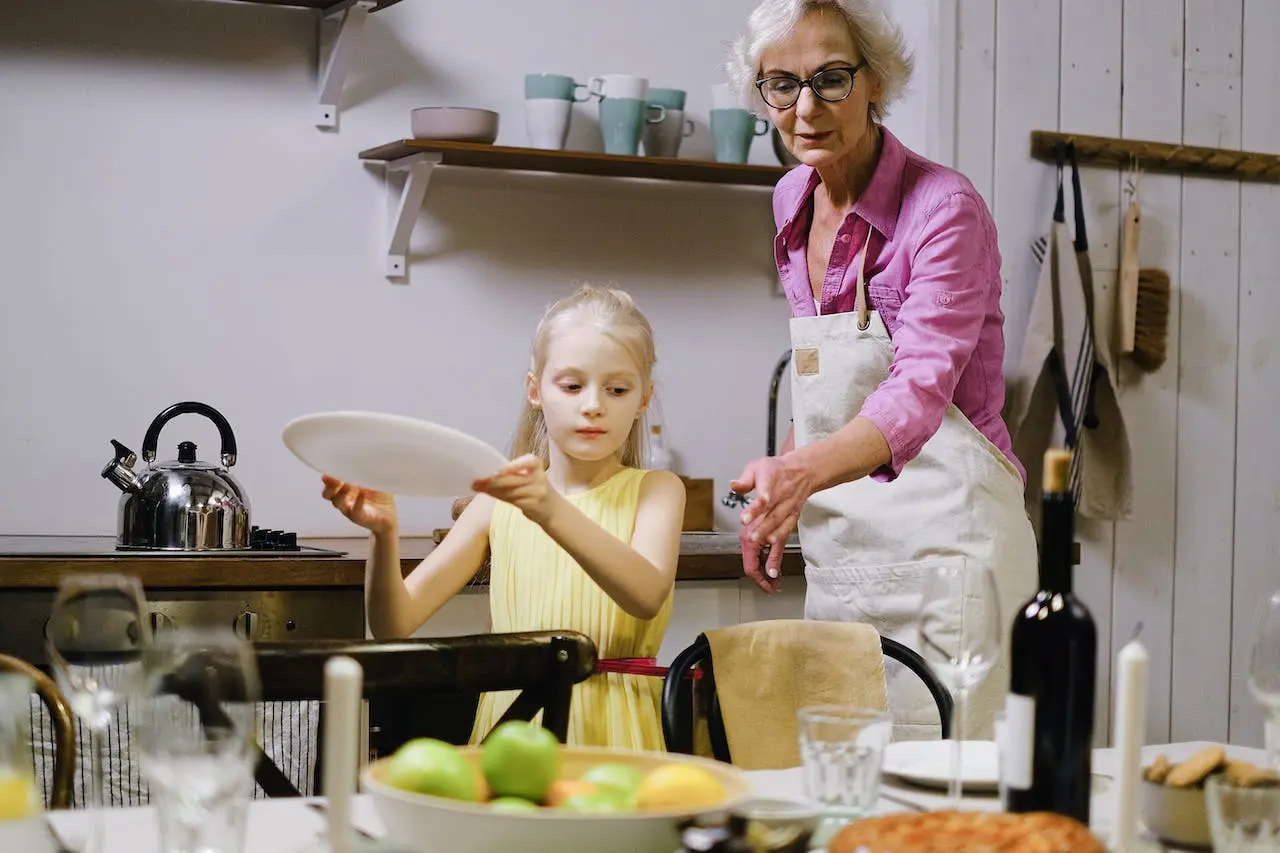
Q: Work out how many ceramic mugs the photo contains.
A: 8